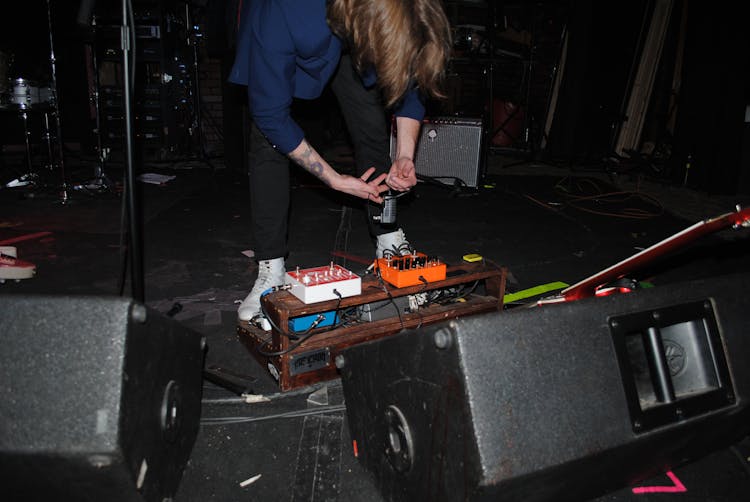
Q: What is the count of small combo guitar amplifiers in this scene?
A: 1